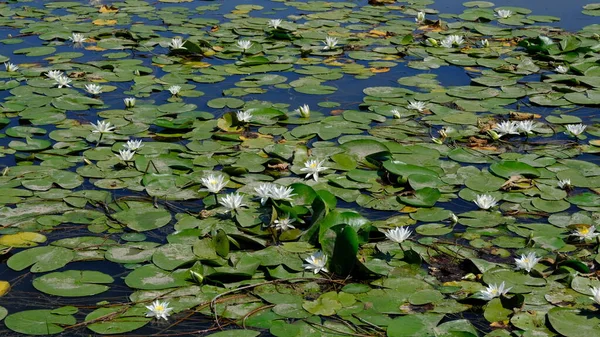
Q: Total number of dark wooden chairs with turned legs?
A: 0